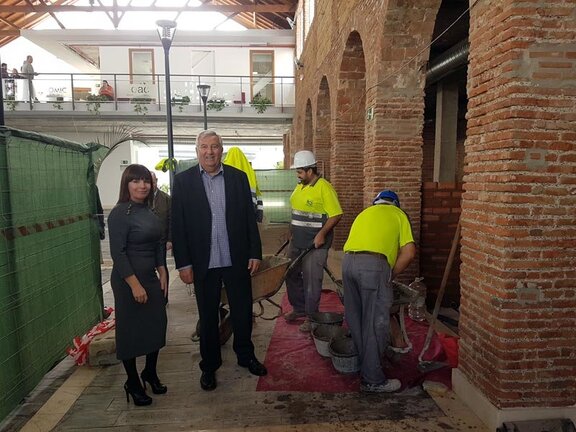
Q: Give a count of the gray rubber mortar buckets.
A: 3